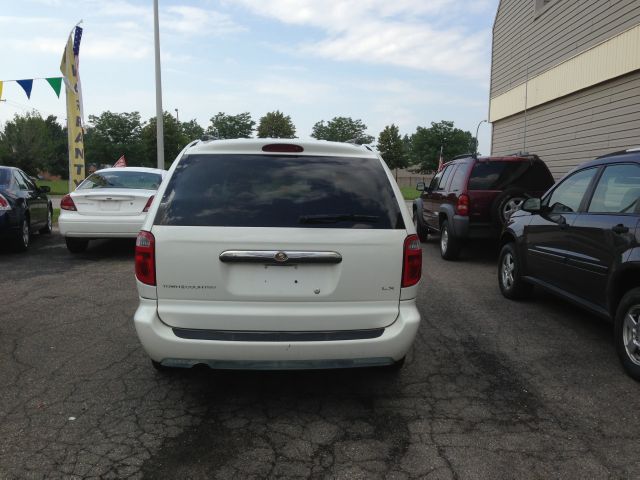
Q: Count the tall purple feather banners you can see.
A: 0